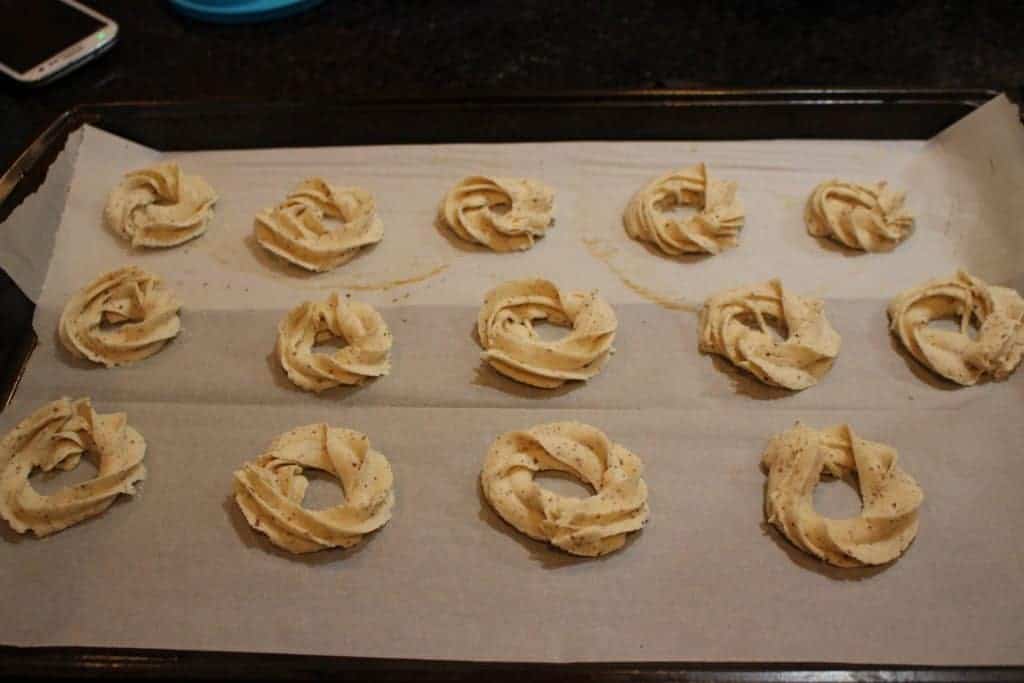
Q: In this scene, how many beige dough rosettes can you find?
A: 14